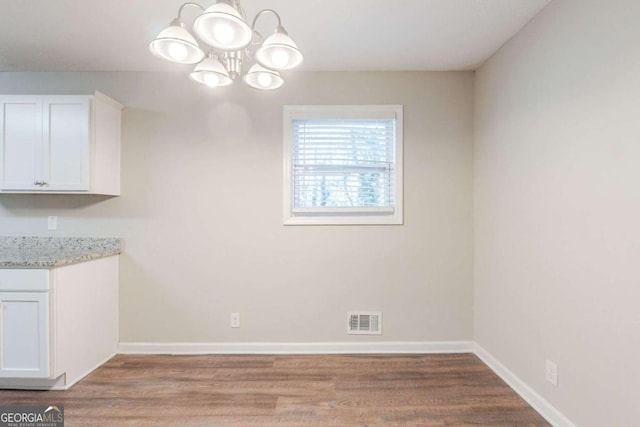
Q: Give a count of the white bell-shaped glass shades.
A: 5